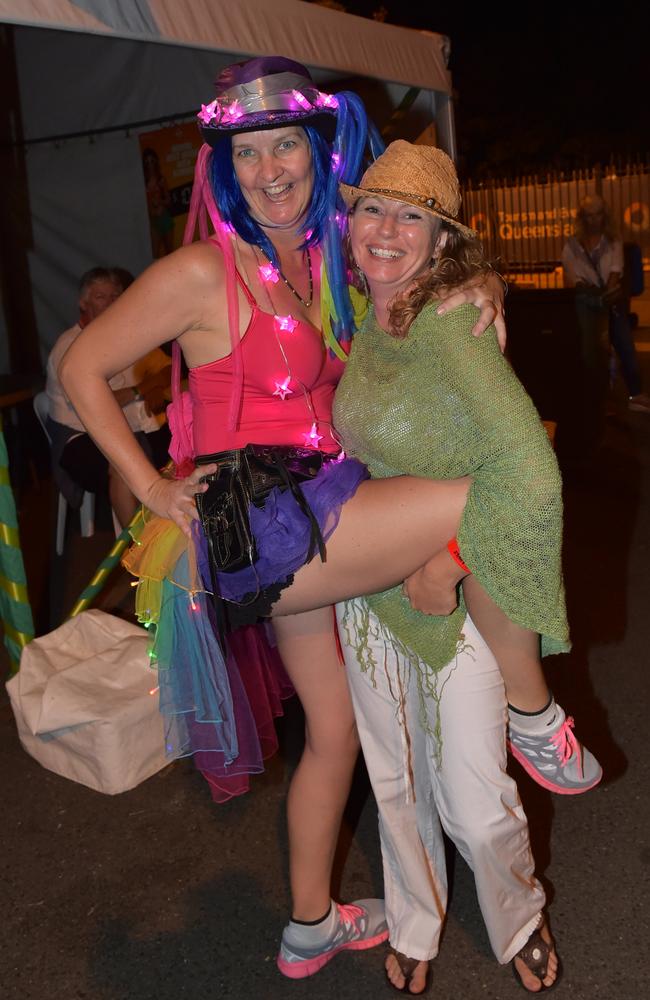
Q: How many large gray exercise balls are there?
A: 0